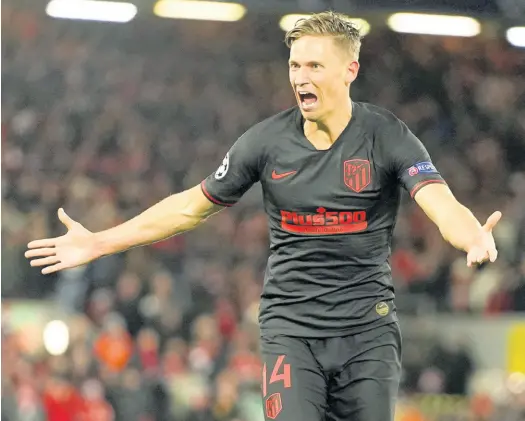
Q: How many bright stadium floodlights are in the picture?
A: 5